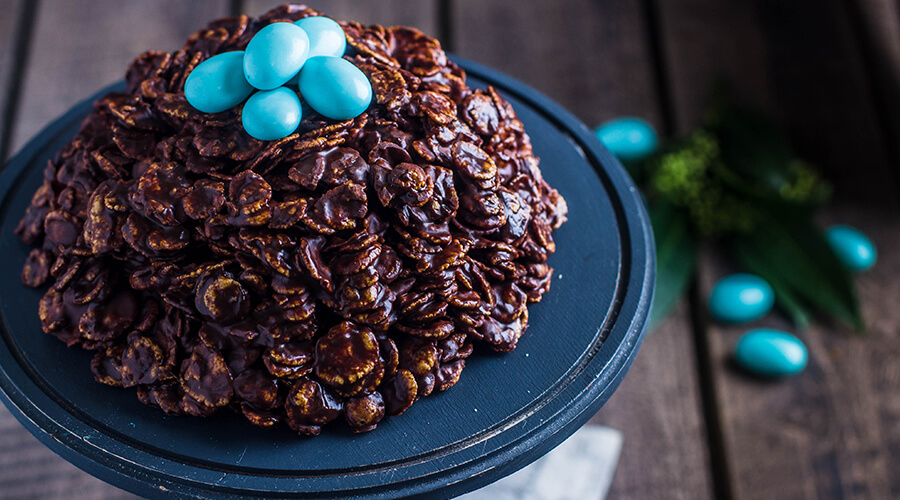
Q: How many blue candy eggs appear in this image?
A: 9